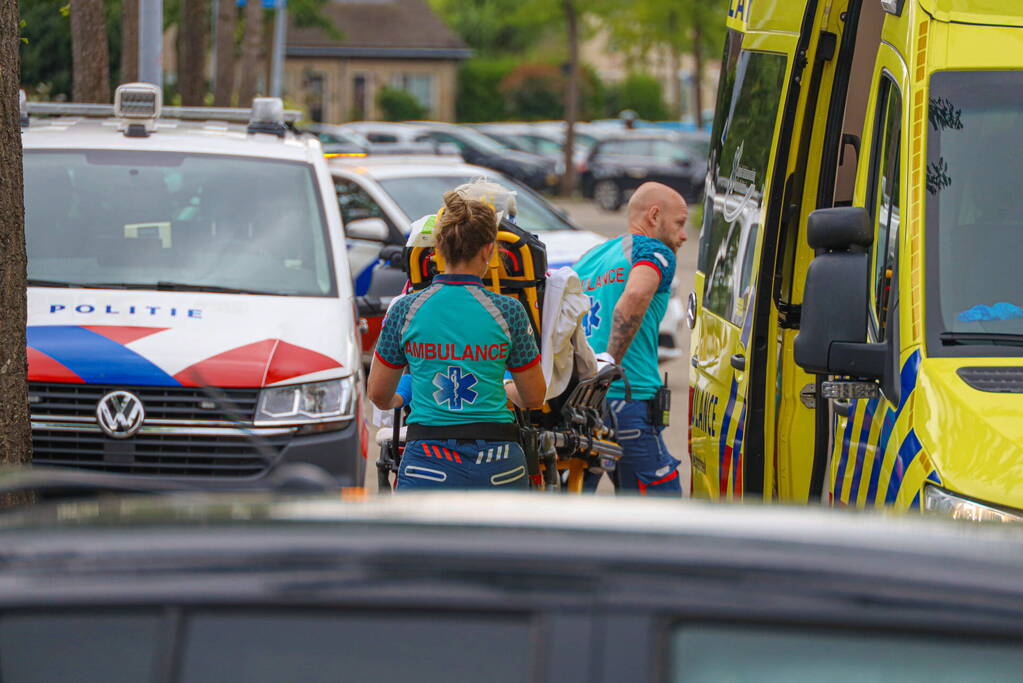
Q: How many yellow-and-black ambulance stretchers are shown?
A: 1